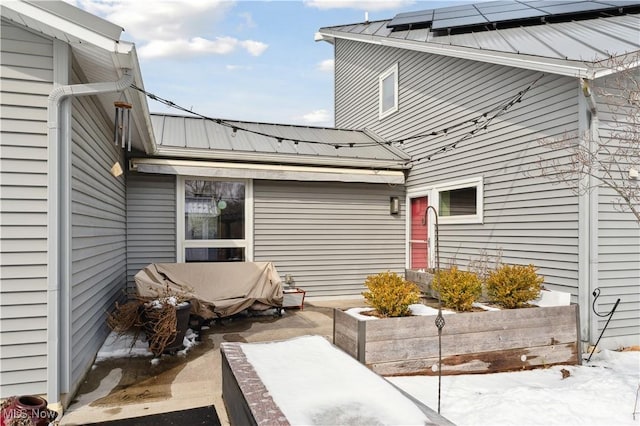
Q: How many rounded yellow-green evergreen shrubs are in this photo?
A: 3